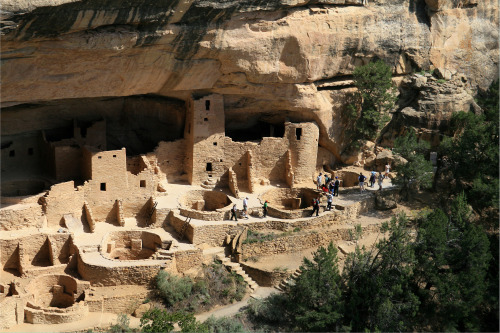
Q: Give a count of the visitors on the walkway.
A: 14